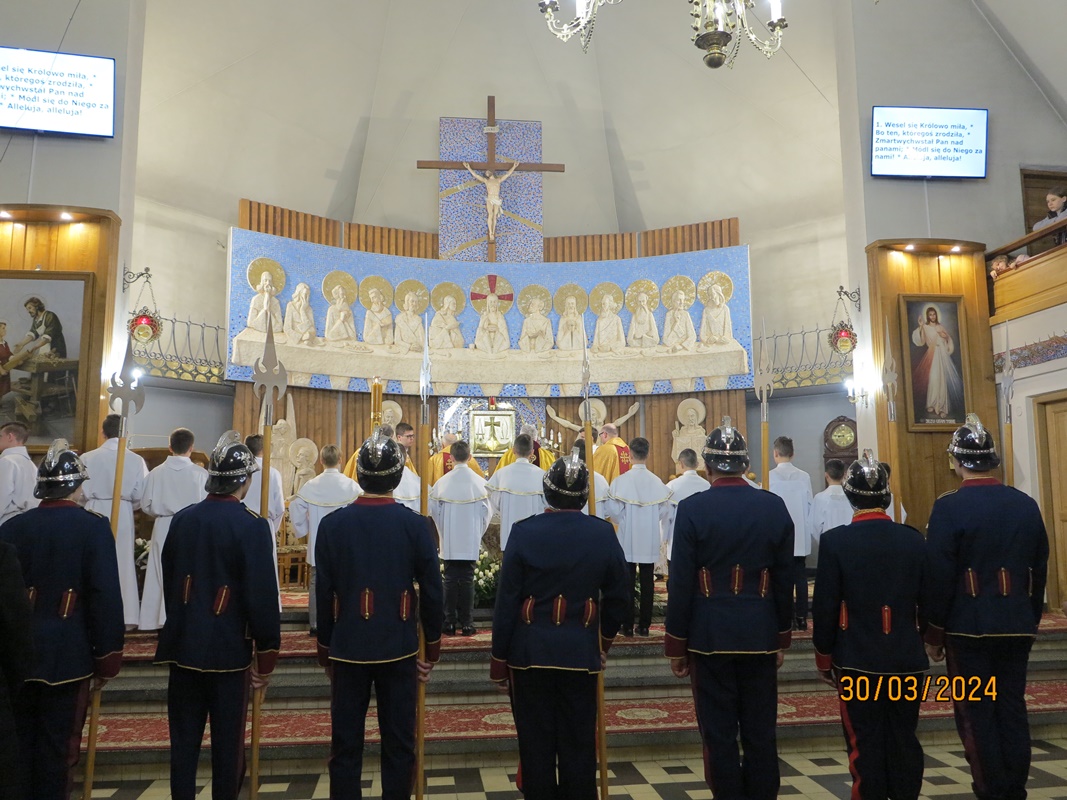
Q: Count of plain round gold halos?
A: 11